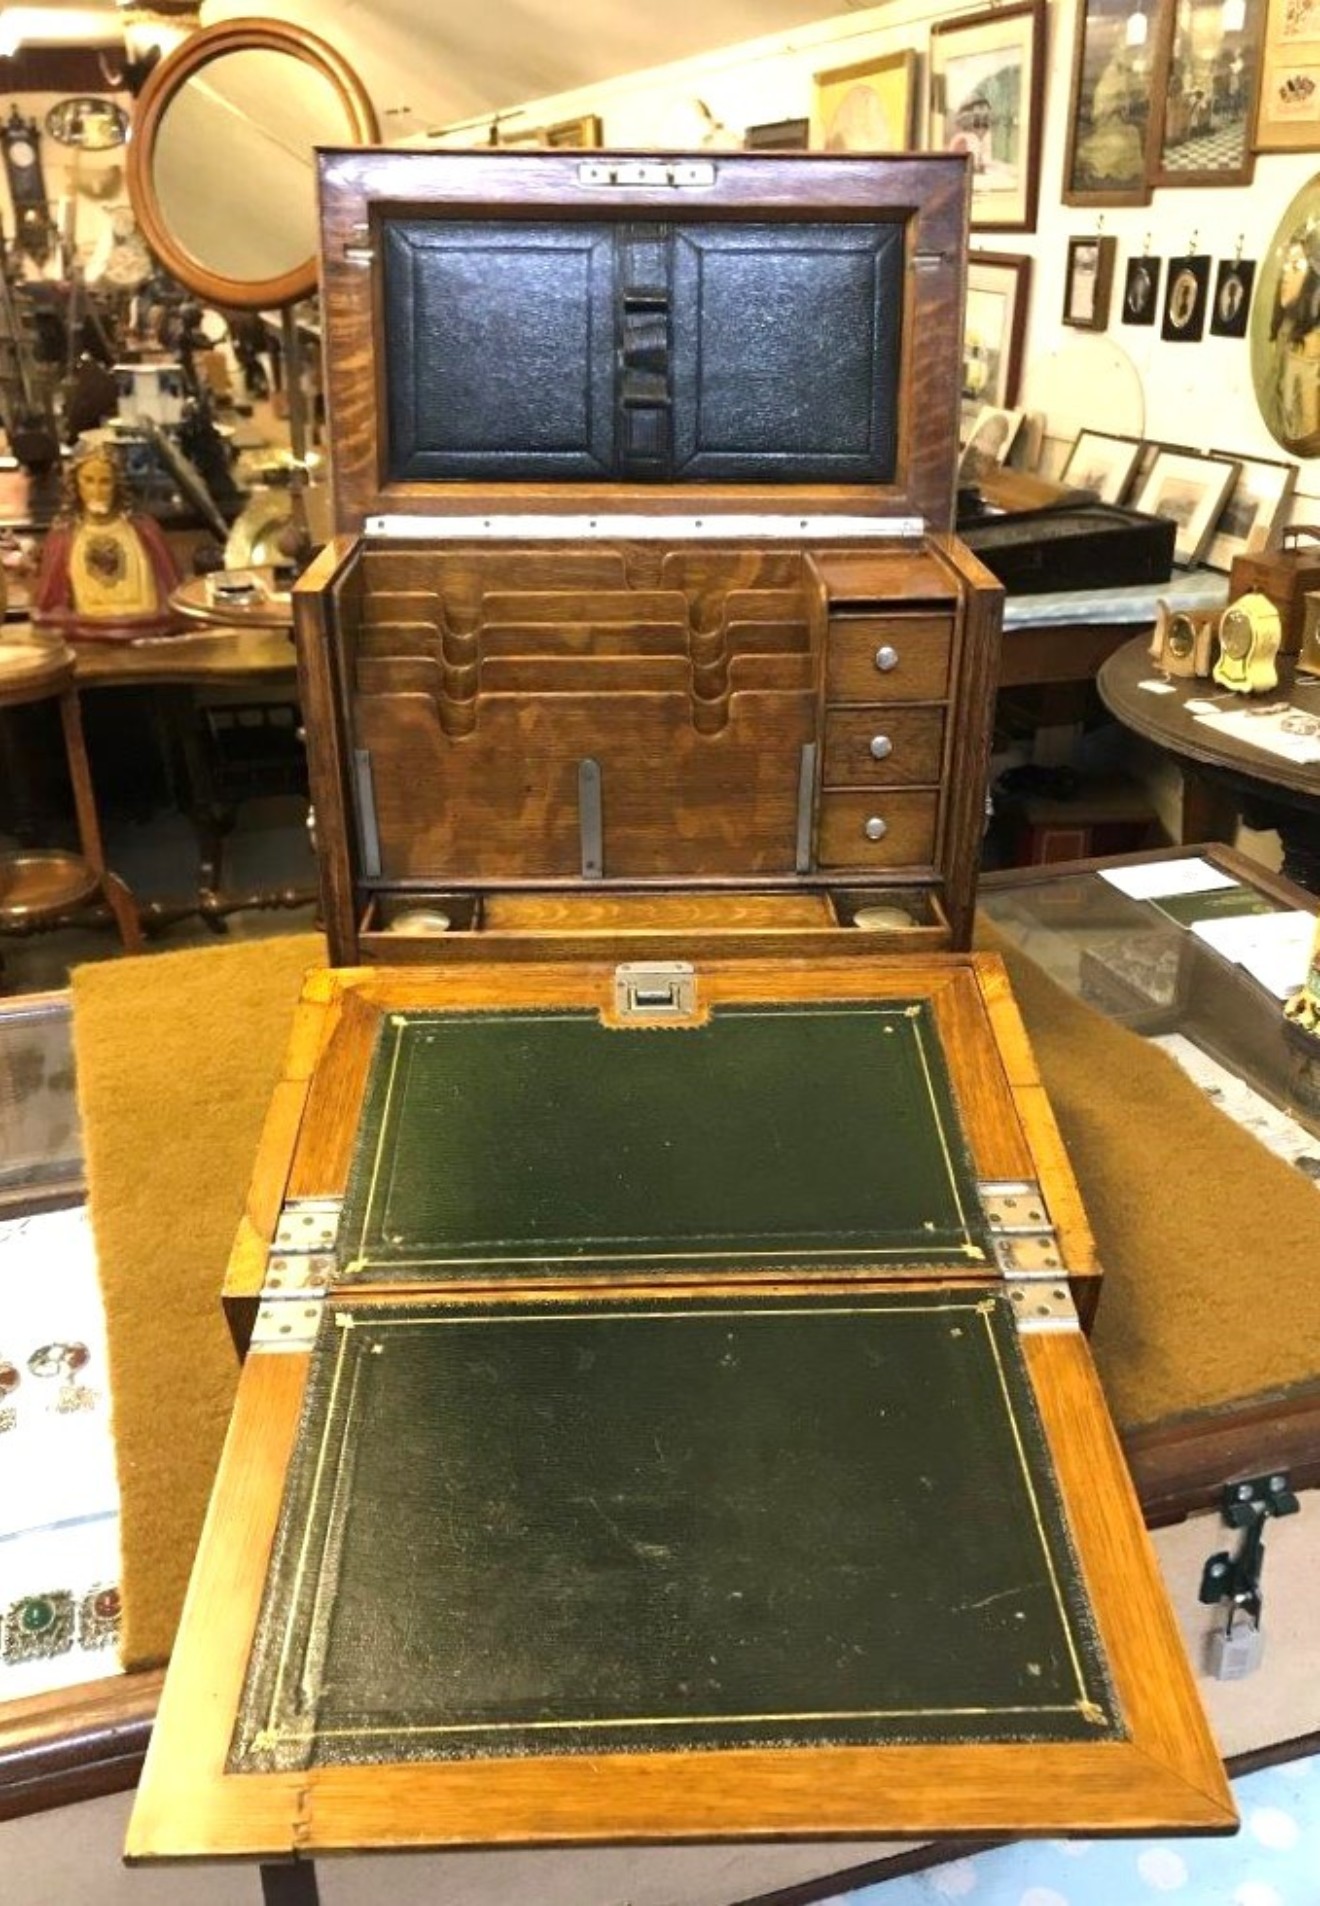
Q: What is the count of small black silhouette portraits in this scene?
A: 3